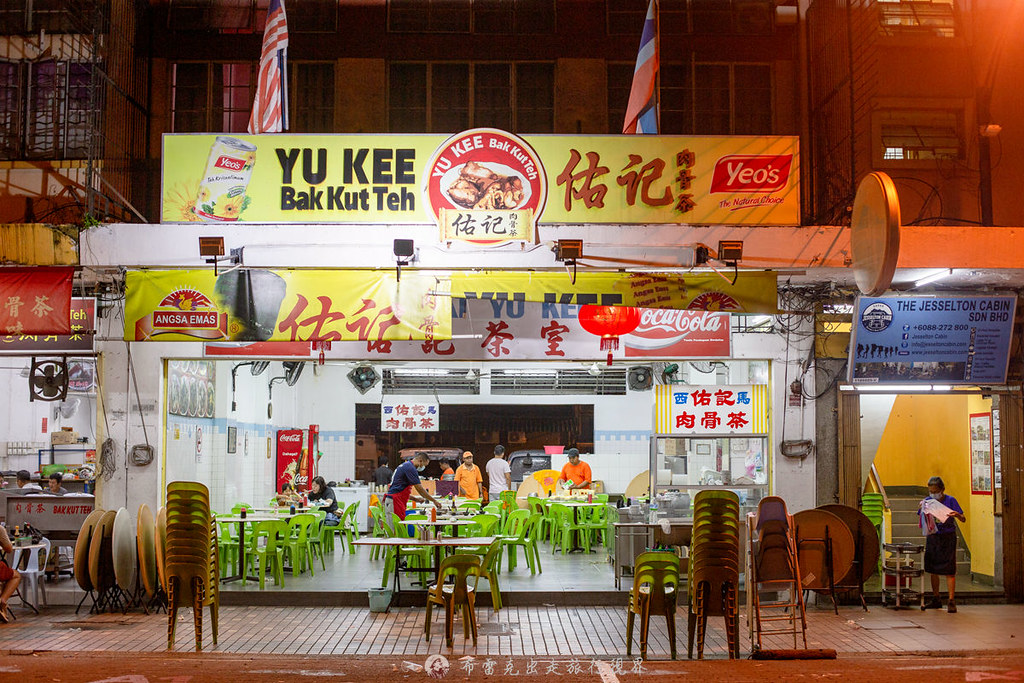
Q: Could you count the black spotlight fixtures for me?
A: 4